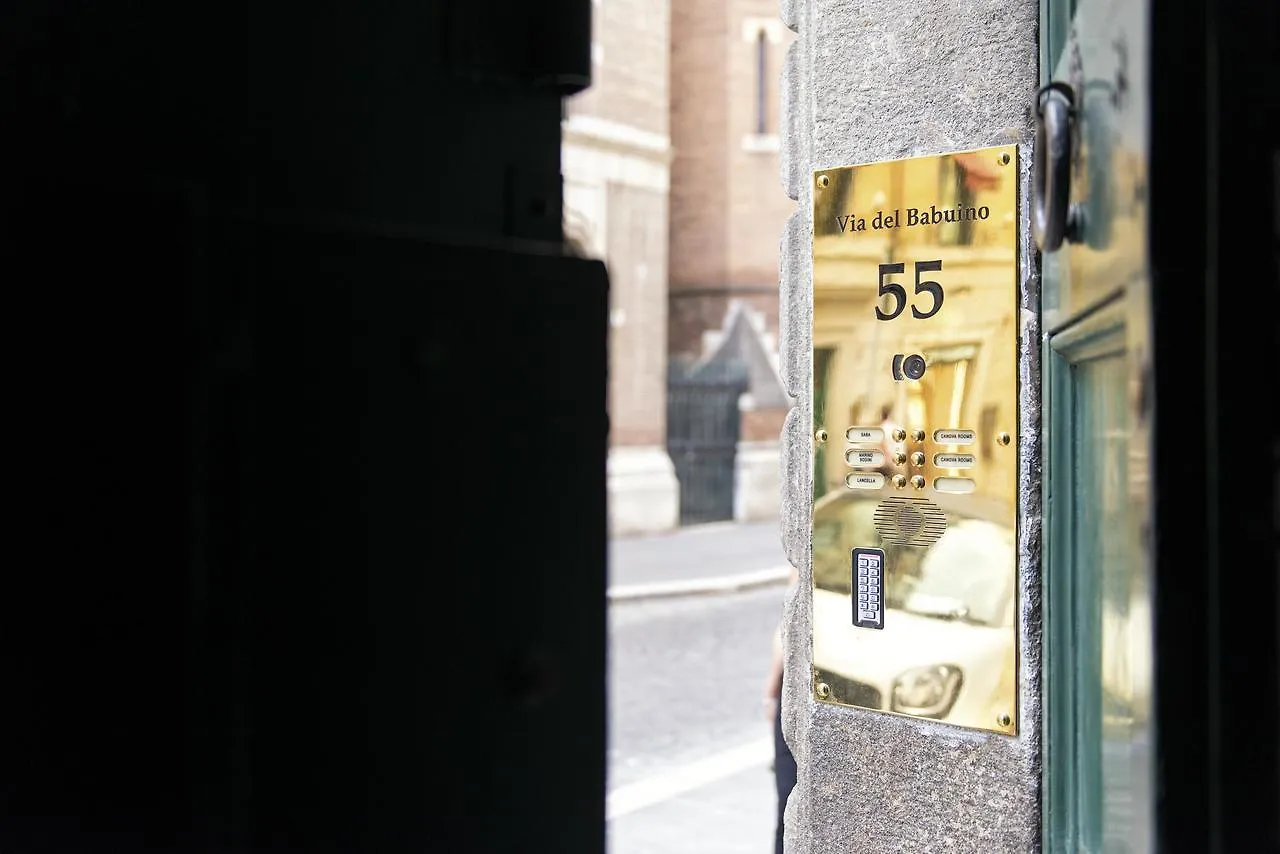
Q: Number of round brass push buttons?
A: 6